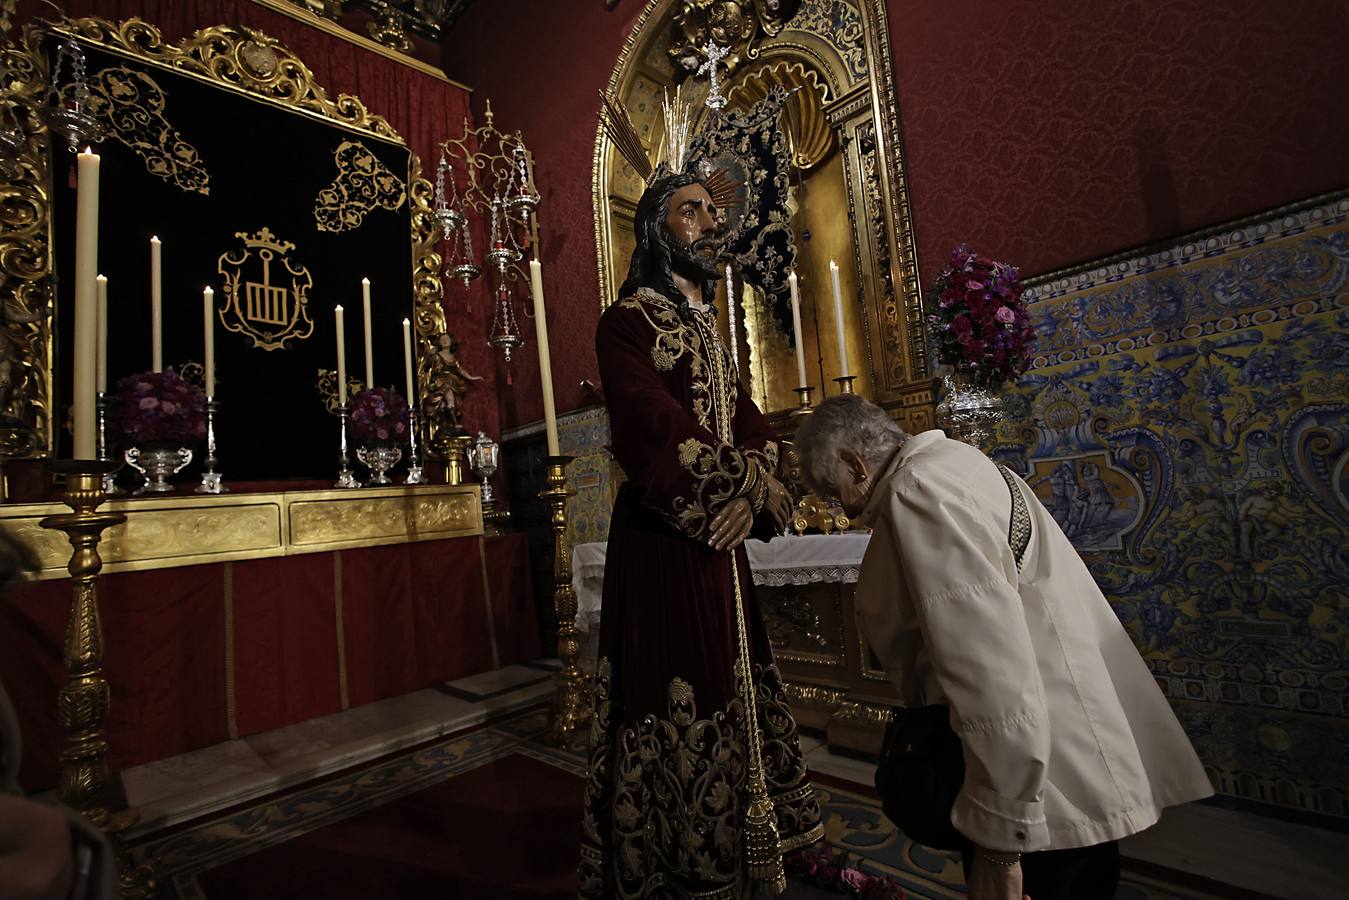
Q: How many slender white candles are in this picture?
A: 10